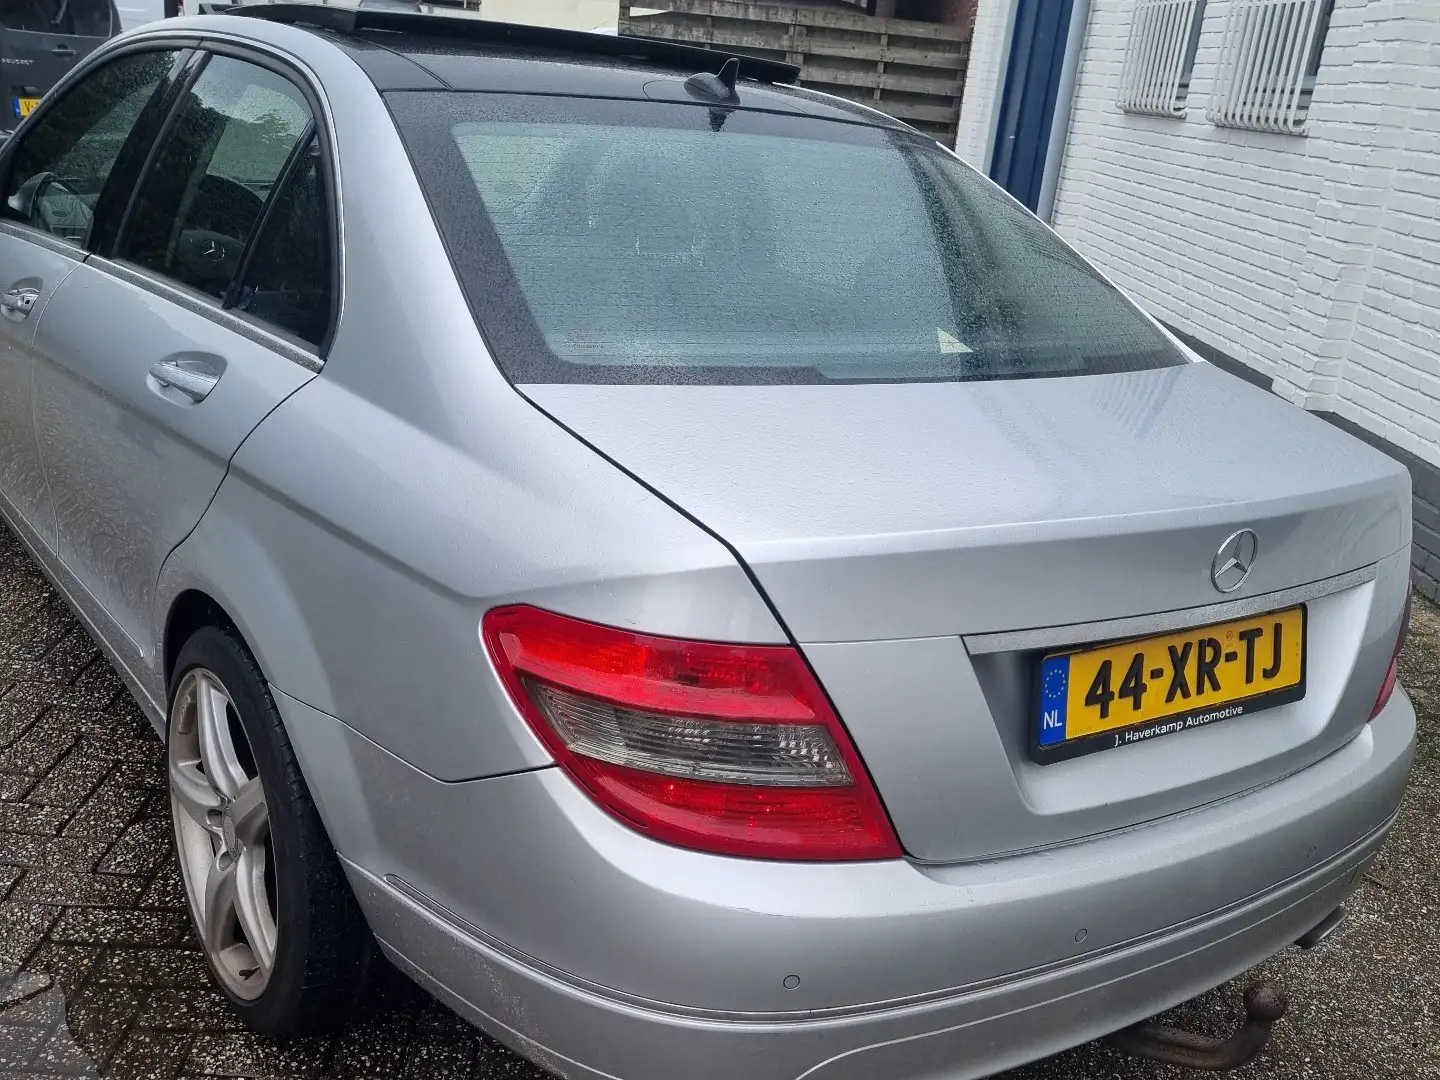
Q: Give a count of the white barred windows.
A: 2